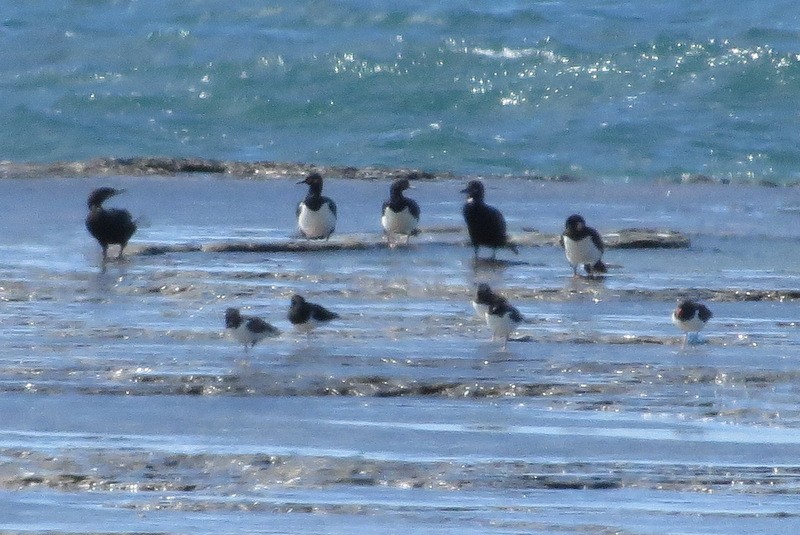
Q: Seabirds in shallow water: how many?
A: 10